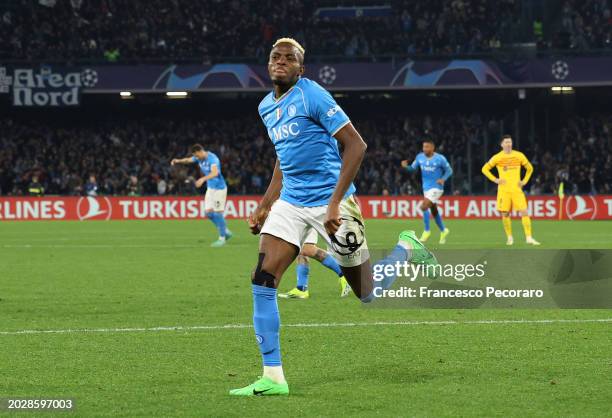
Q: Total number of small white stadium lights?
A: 3